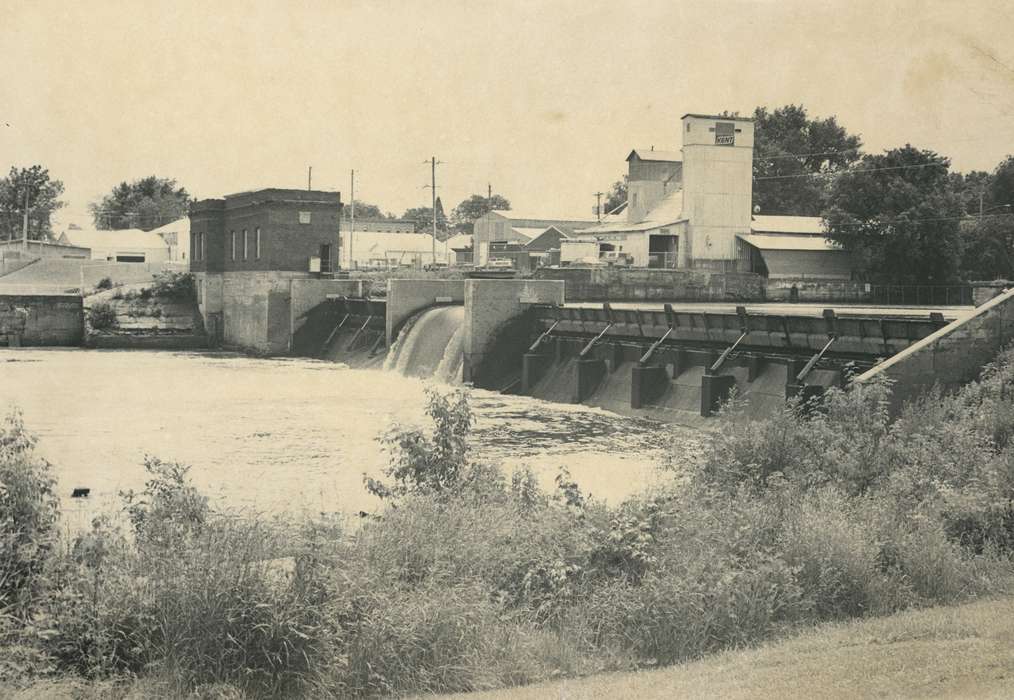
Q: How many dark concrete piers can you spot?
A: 5